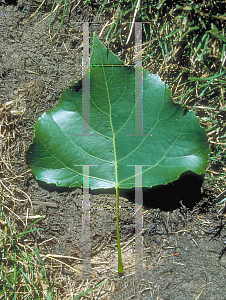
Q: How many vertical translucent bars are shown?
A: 4